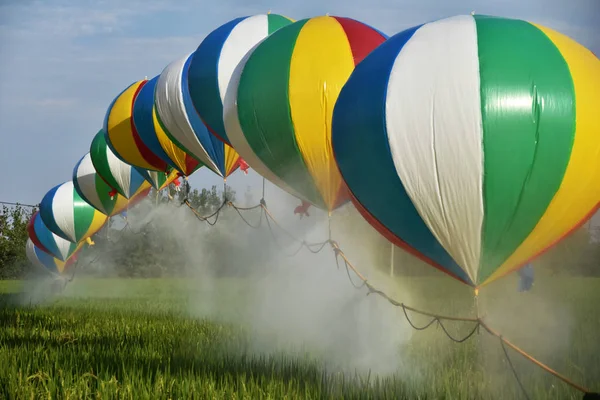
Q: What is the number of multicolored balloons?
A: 12